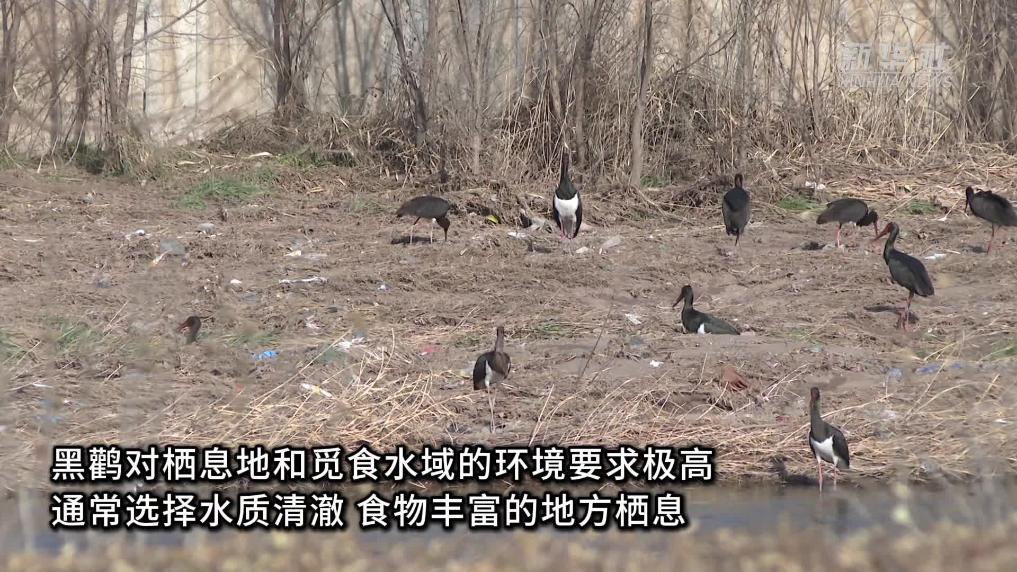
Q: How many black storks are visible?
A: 10